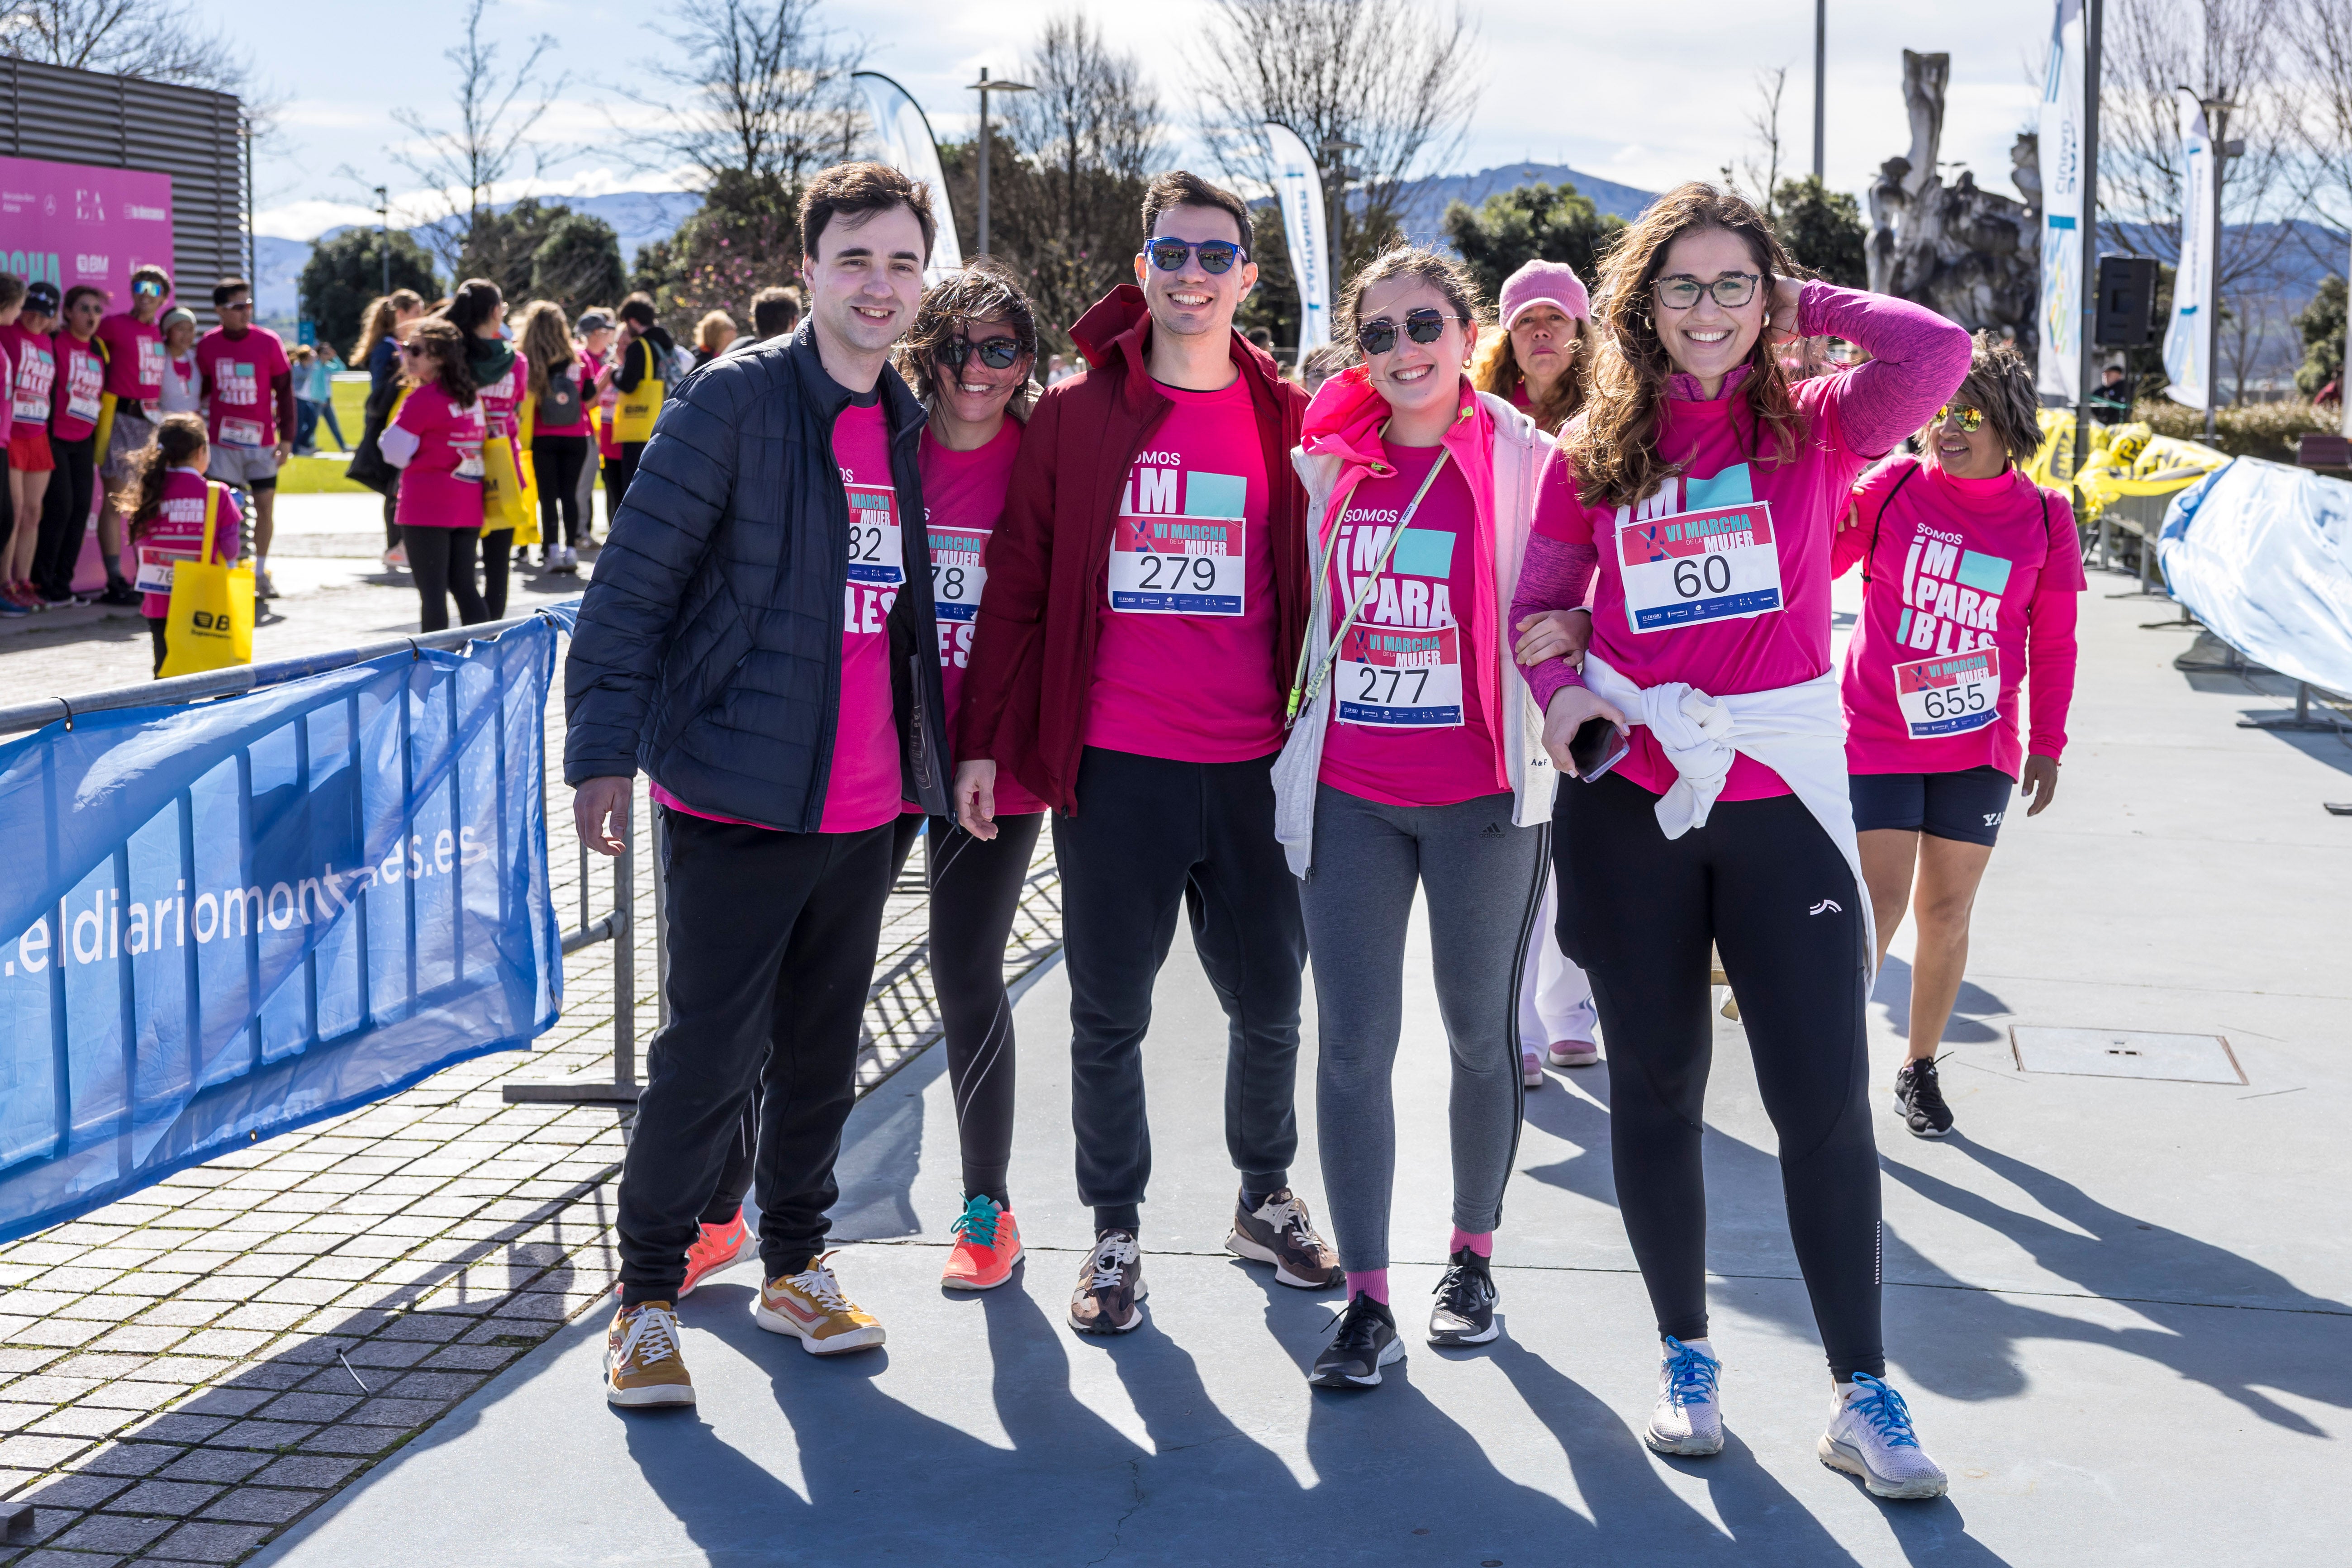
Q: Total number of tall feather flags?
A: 4